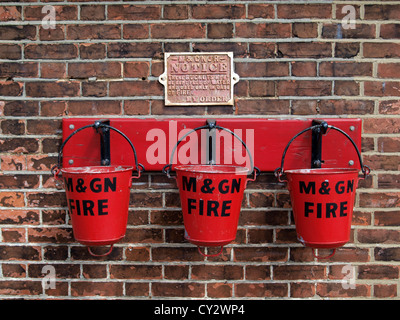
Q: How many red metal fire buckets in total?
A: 3